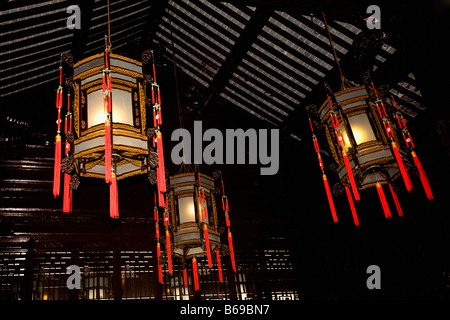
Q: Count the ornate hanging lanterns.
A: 3